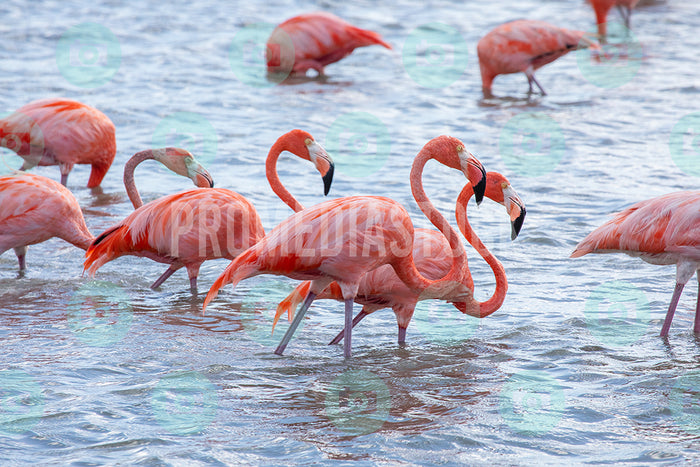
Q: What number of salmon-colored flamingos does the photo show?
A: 9